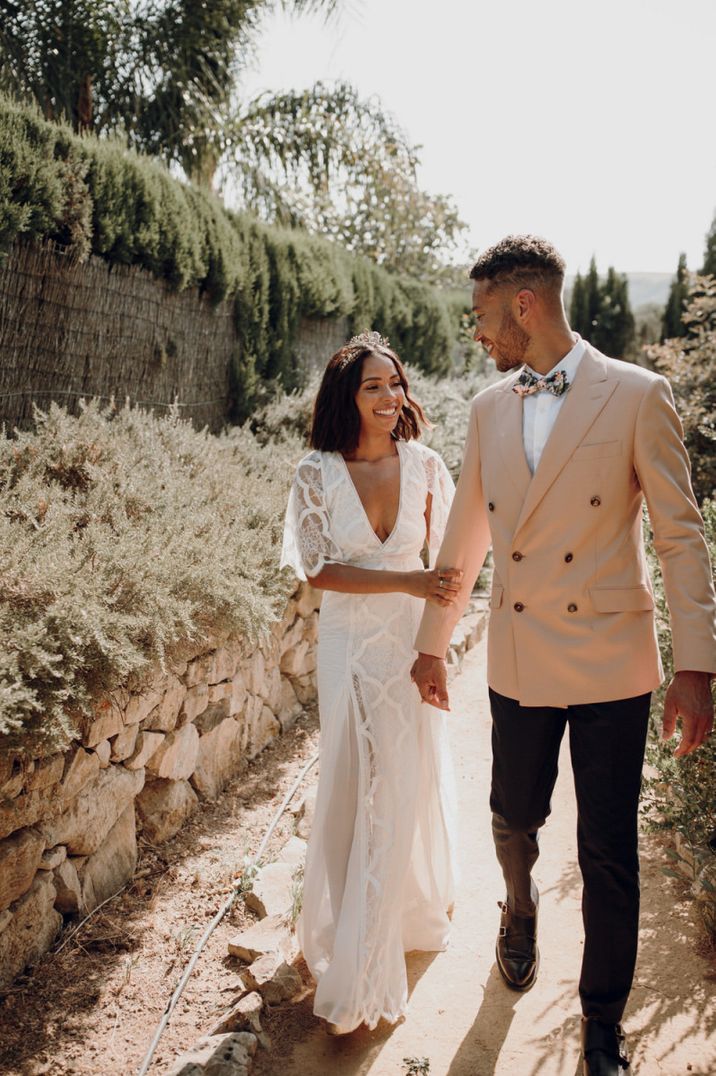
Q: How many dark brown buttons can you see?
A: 6